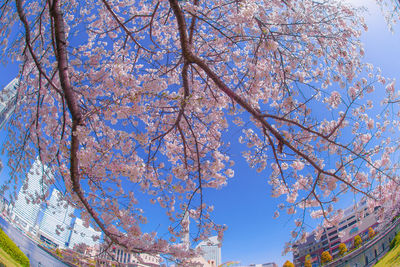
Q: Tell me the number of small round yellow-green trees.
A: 6